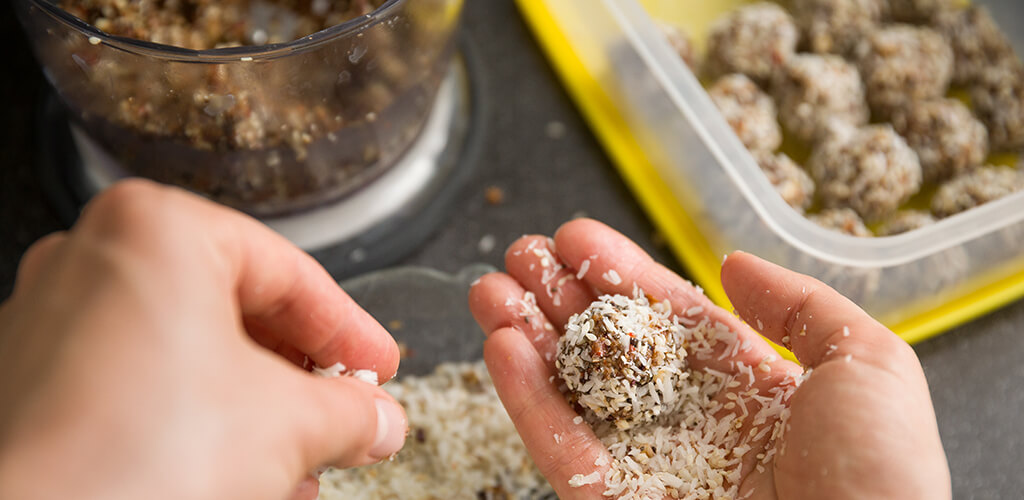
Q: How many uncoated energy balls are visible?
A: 0